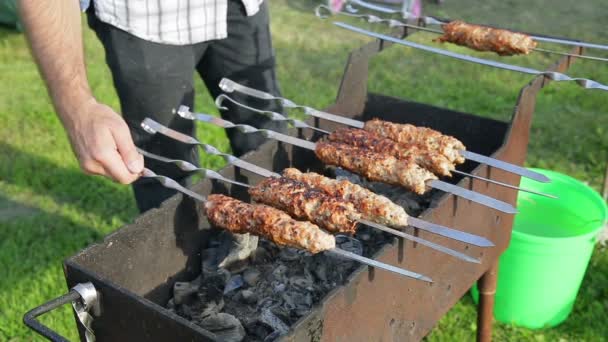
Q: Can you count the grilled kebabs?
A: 7